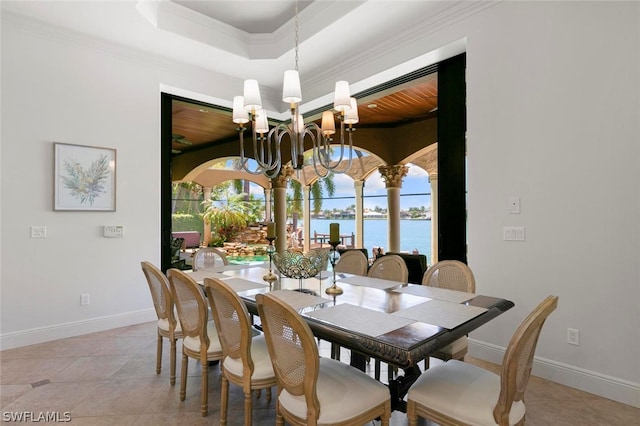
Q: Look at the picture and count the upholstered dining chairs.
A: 9